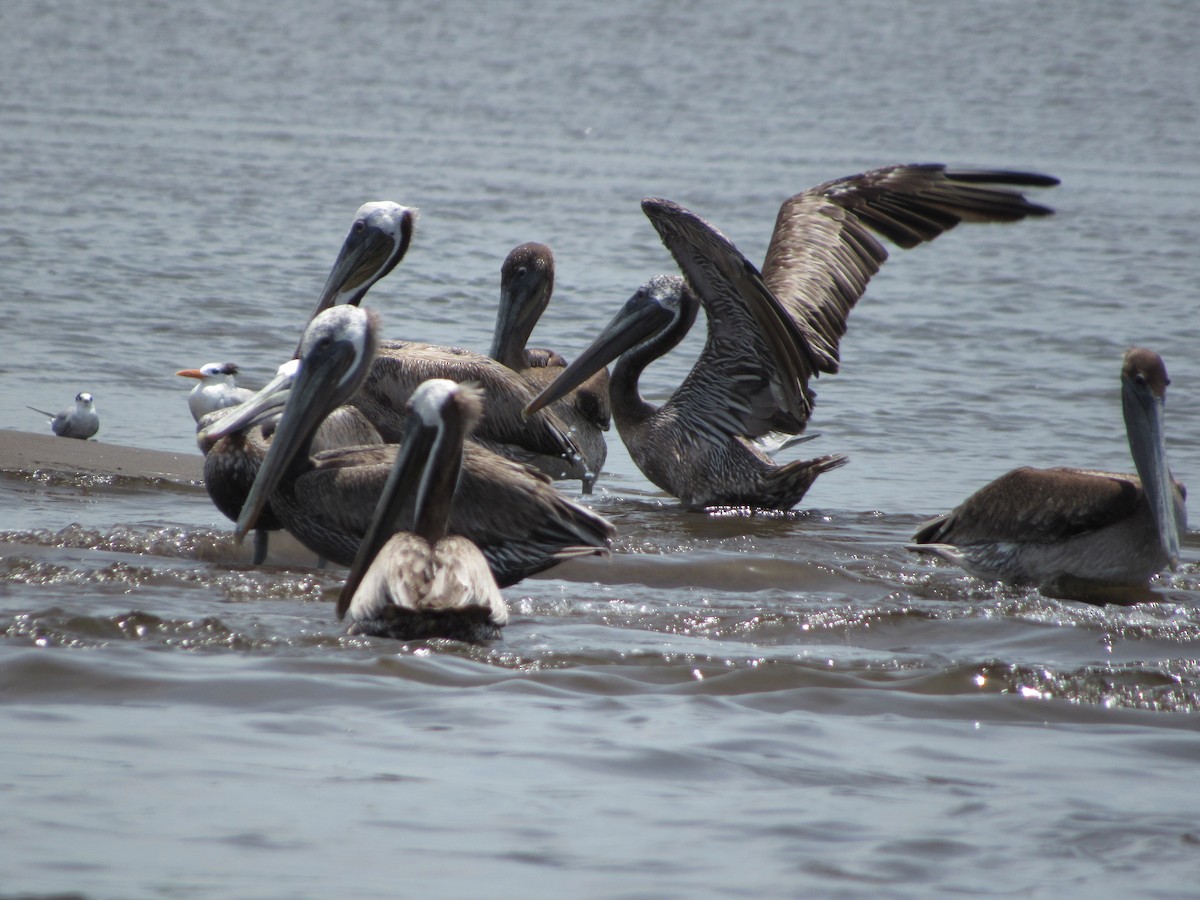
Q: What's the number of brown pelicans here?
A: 7